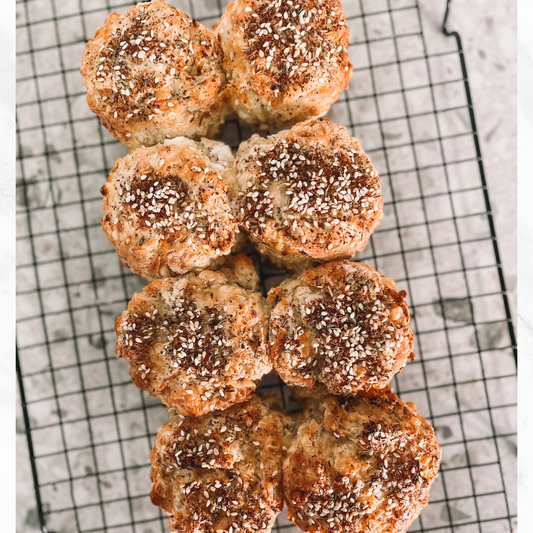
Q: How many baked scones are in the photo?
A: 8